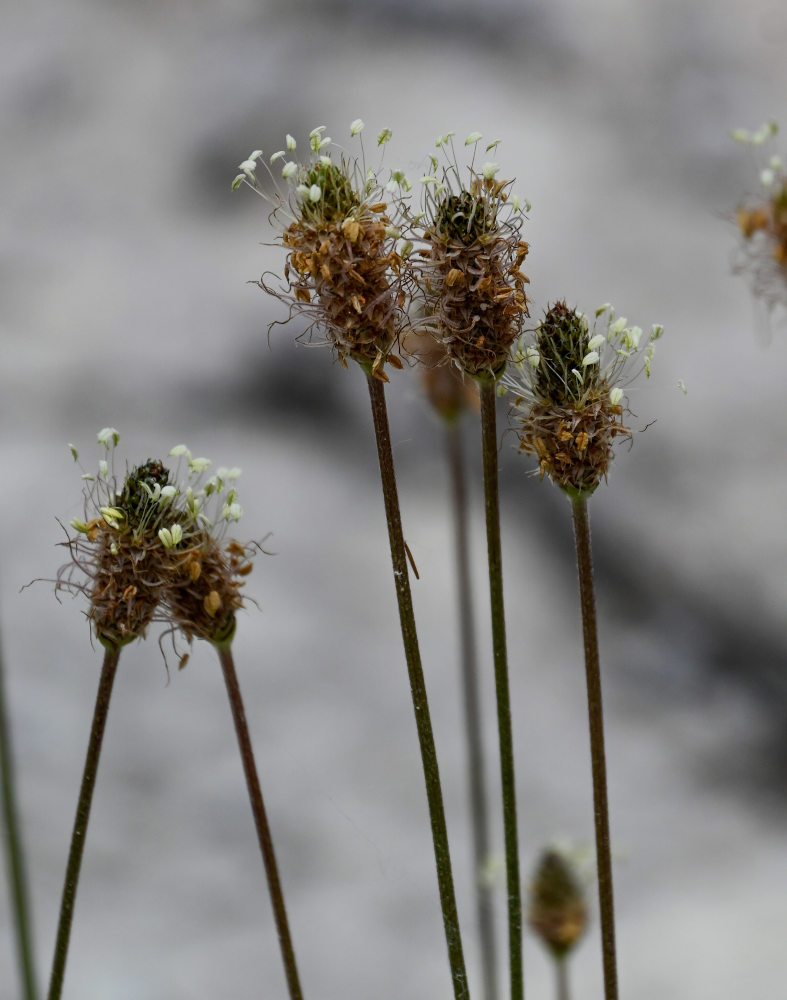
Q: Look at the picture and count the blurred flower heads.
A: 3